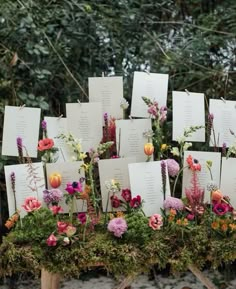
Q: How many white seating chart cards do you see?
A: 14